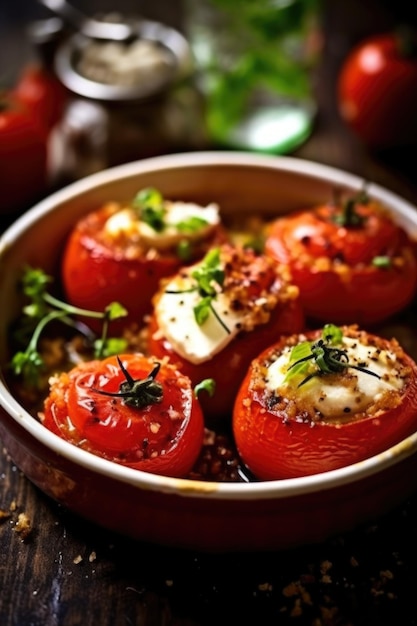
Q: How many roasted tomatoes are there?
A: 5